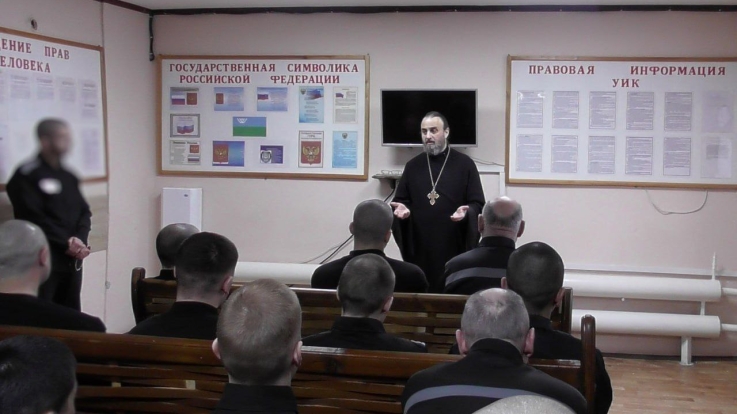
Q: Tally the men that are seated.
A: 11